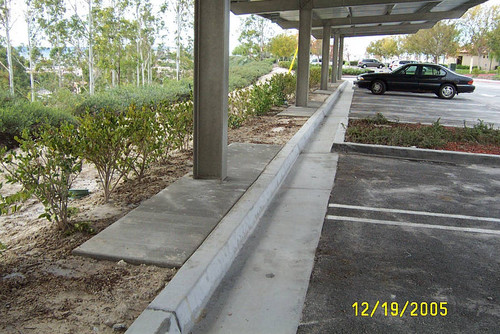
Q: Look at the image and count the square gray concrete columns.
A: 5